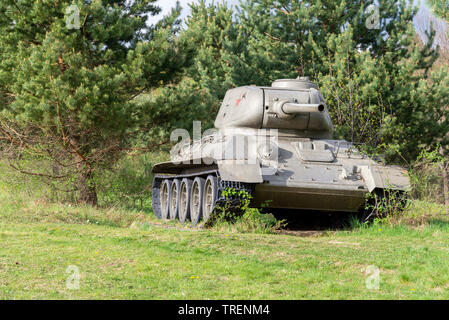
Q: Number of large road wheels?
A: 5